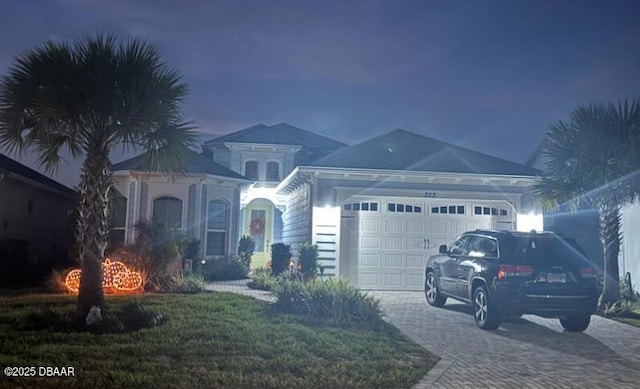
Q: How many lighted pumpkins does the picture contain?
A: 3